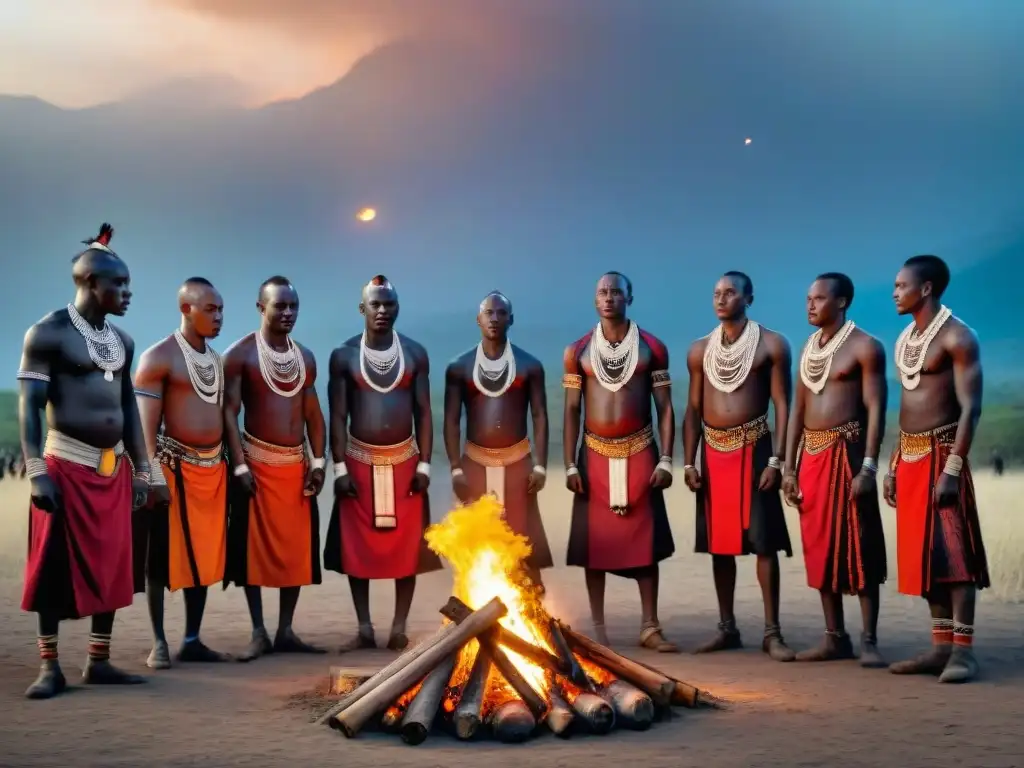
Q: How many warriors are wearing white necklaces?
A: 9